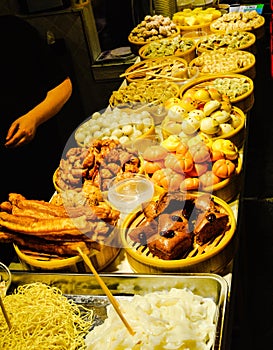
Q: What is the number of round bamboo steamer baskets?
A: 15